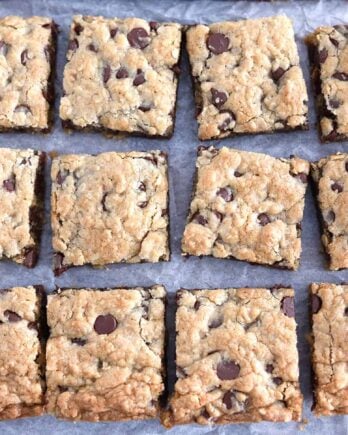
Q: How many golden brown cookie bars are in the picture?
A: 12